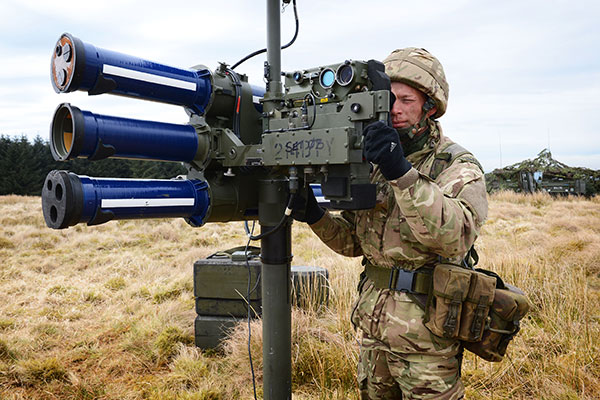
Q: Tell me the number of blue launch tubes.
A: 3